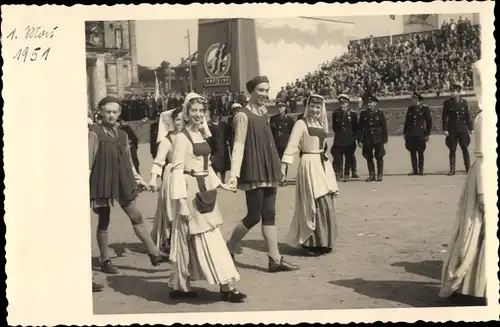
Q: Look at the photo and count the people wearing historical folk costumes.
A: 6